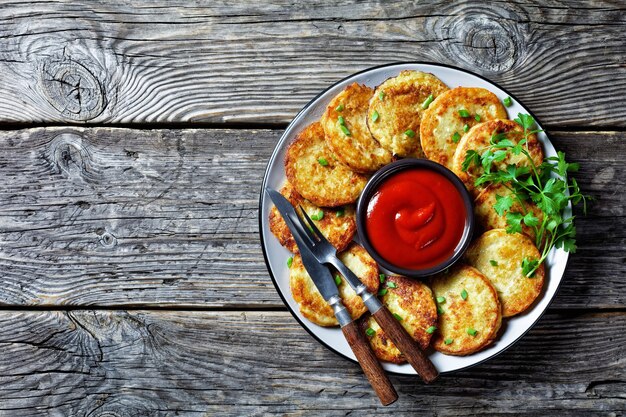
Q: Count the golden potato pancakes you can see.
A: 11